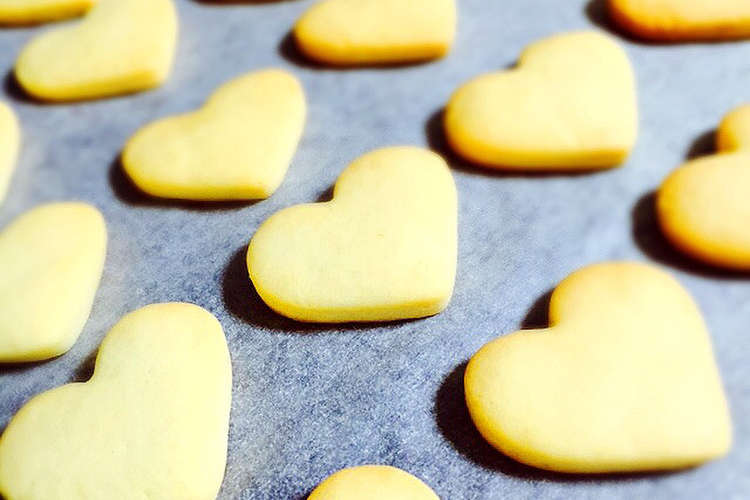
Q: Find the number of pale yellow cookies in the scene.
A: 13